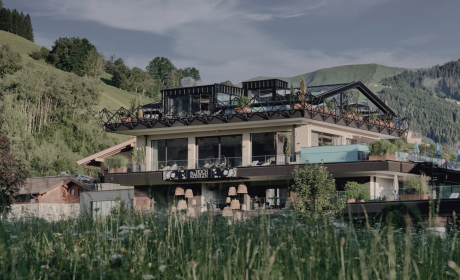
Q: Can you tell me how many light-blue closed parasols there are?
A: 3